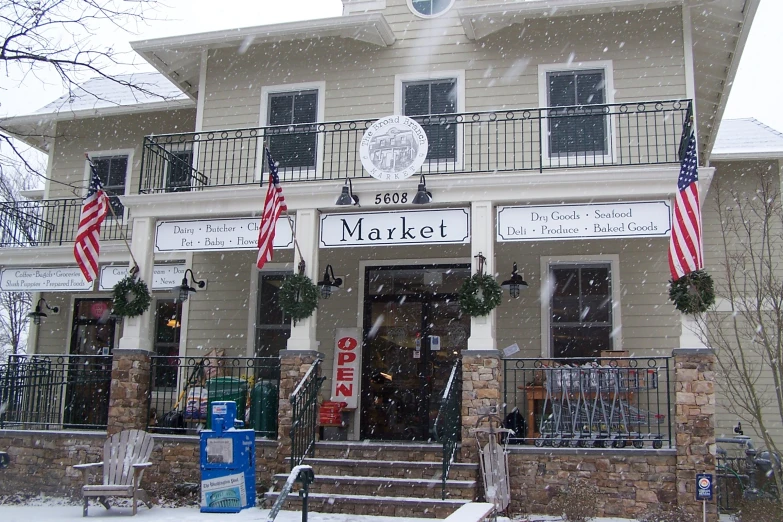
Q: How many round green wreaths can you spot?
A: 4